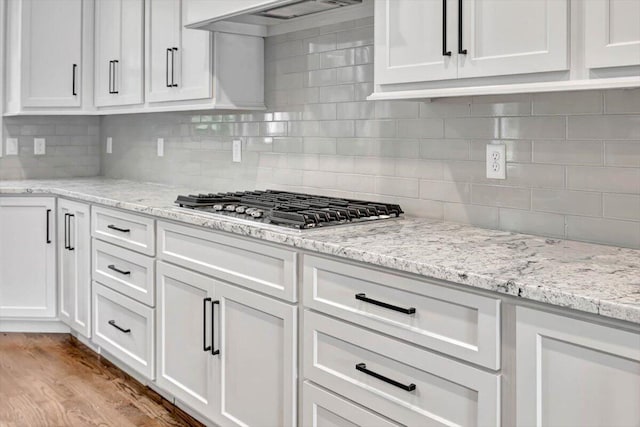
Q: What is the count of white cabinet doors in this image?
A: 14